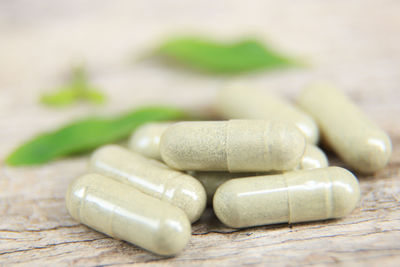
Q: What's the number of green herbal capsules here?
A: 8